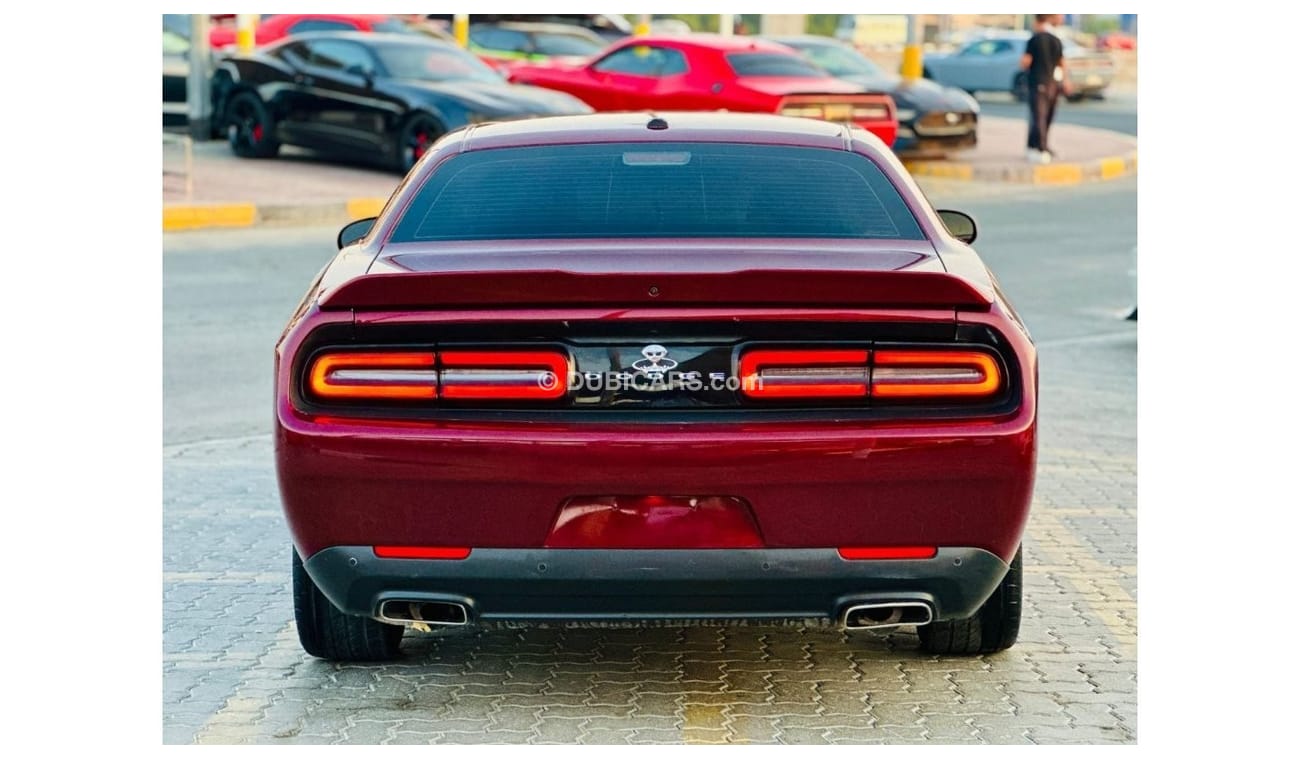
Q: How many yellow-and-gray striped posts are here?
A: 4